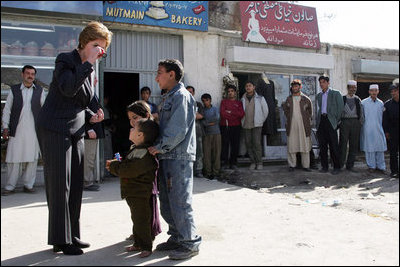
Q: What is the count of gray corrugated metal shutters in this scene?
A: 1